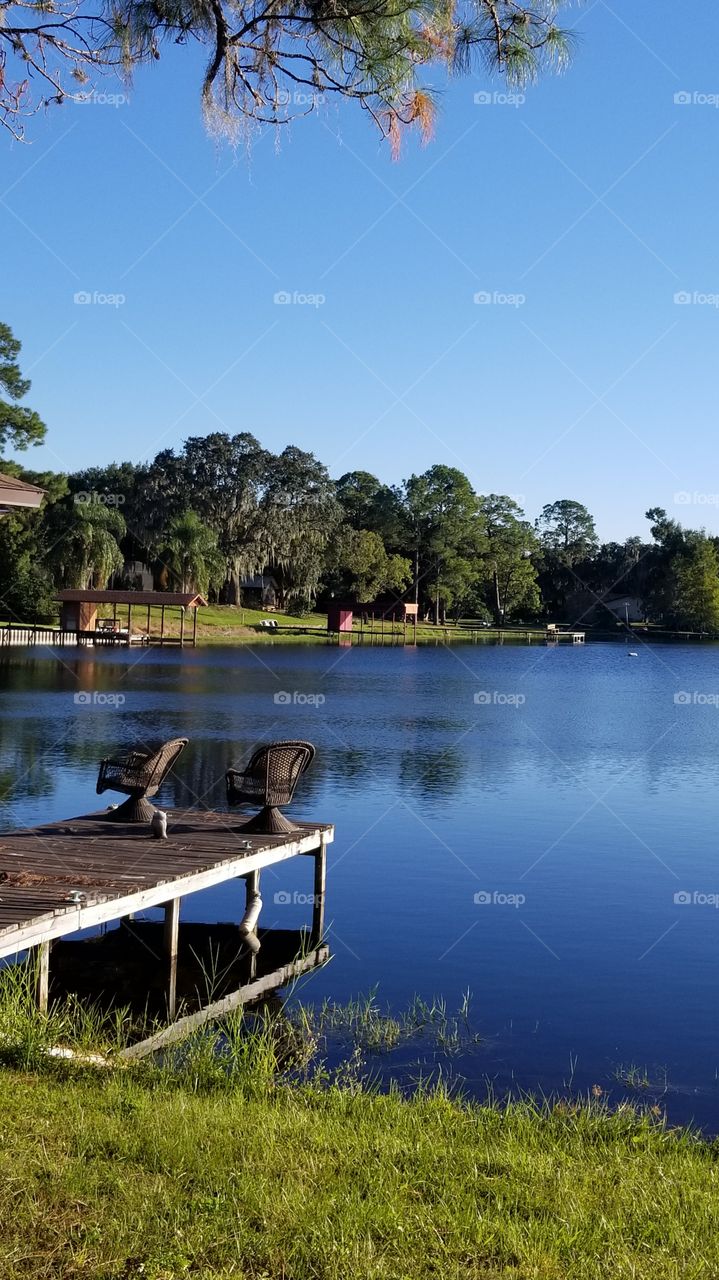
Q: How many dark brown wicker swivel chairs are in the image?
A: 2